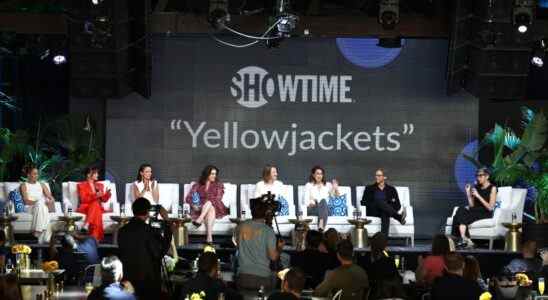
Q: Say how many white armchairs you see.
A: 8